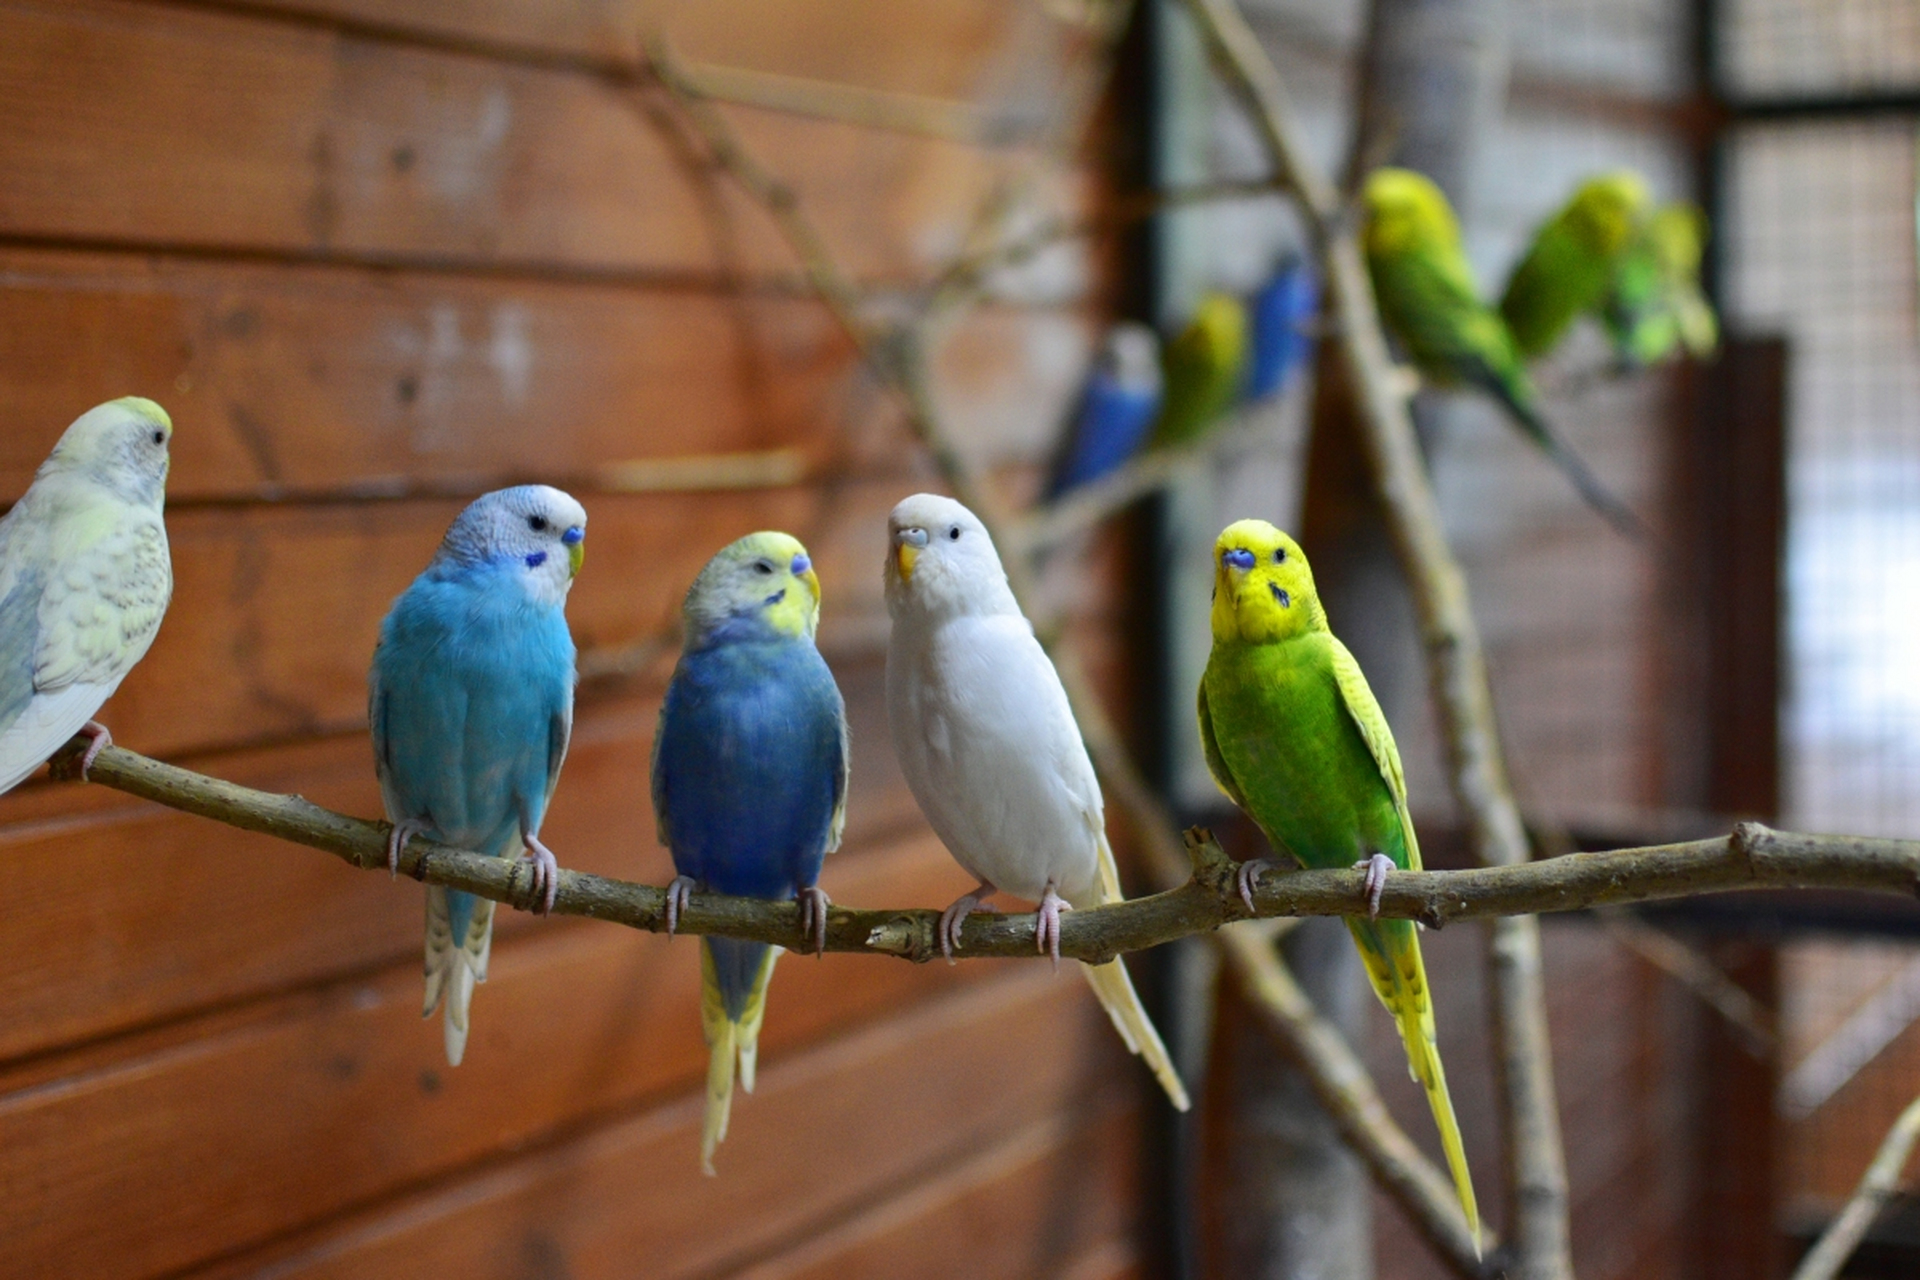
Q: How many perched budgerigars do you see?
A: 11